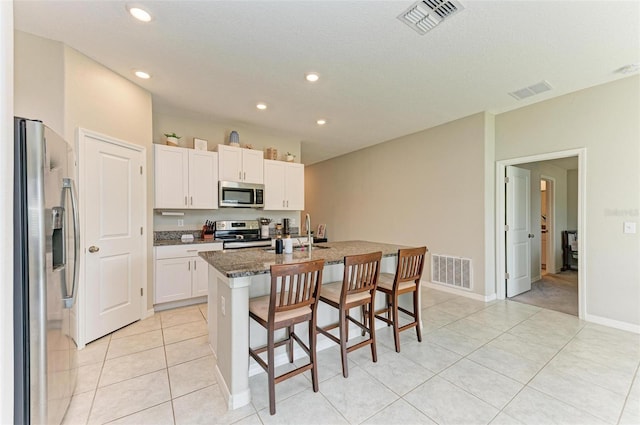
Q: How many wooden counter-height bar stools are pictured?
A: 3